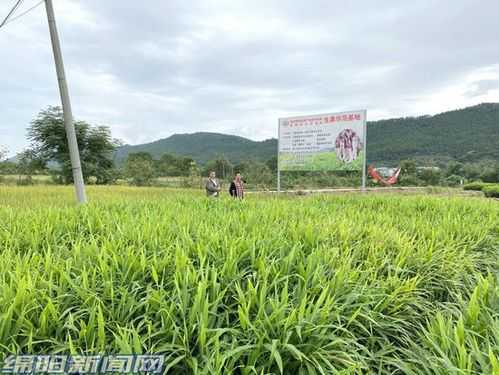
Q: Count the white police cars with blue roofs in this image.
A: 0